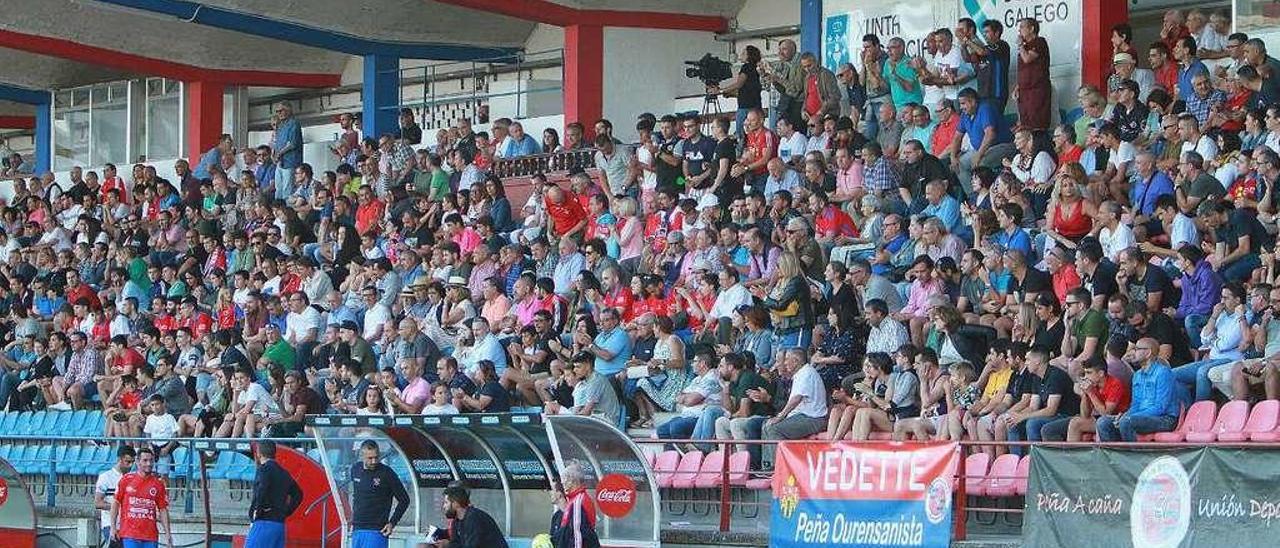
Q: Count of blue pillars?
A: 3